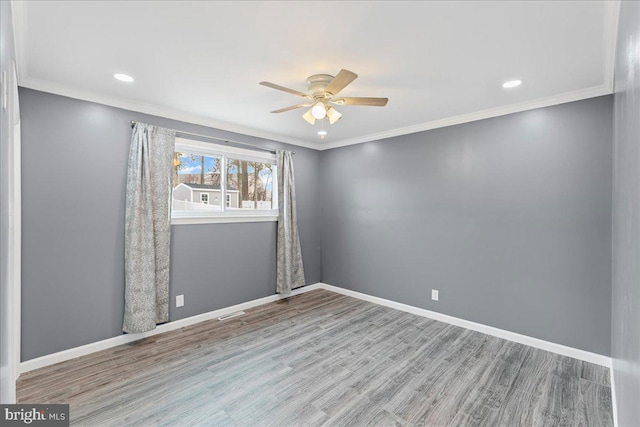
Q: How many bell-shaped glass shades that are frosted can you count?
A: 3